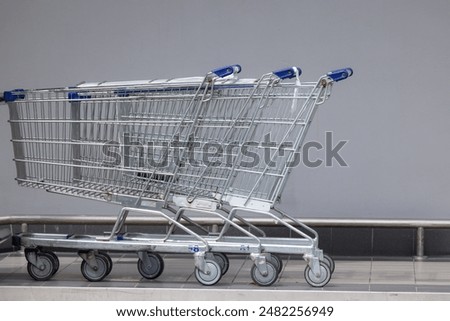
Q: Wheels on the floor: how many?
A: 11